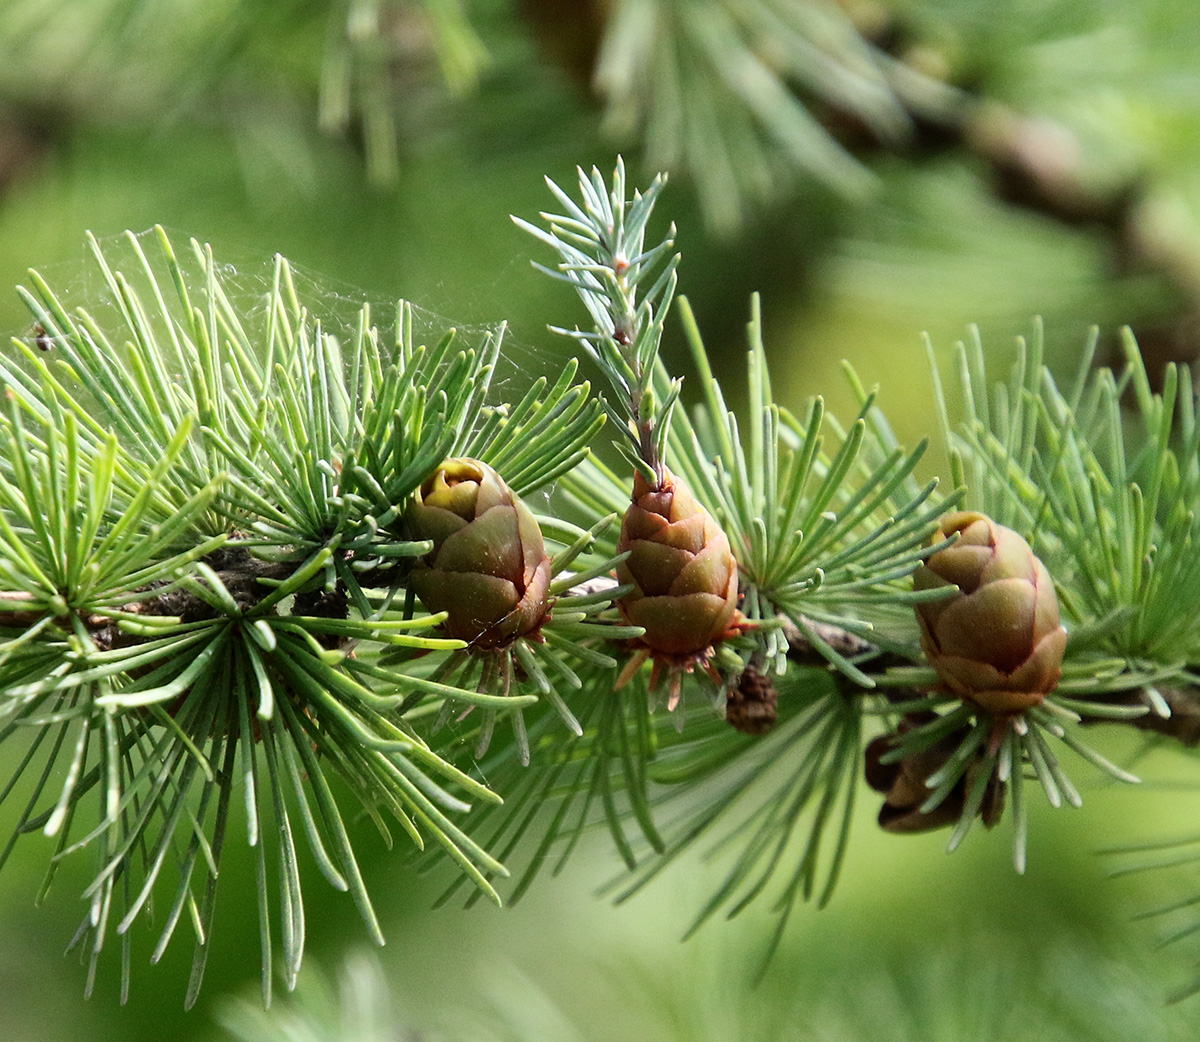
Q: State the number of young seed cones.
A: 3